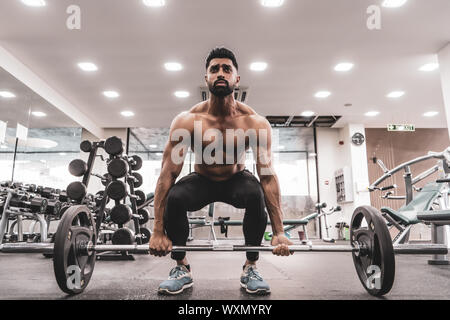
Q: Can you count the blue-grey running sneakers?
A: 2